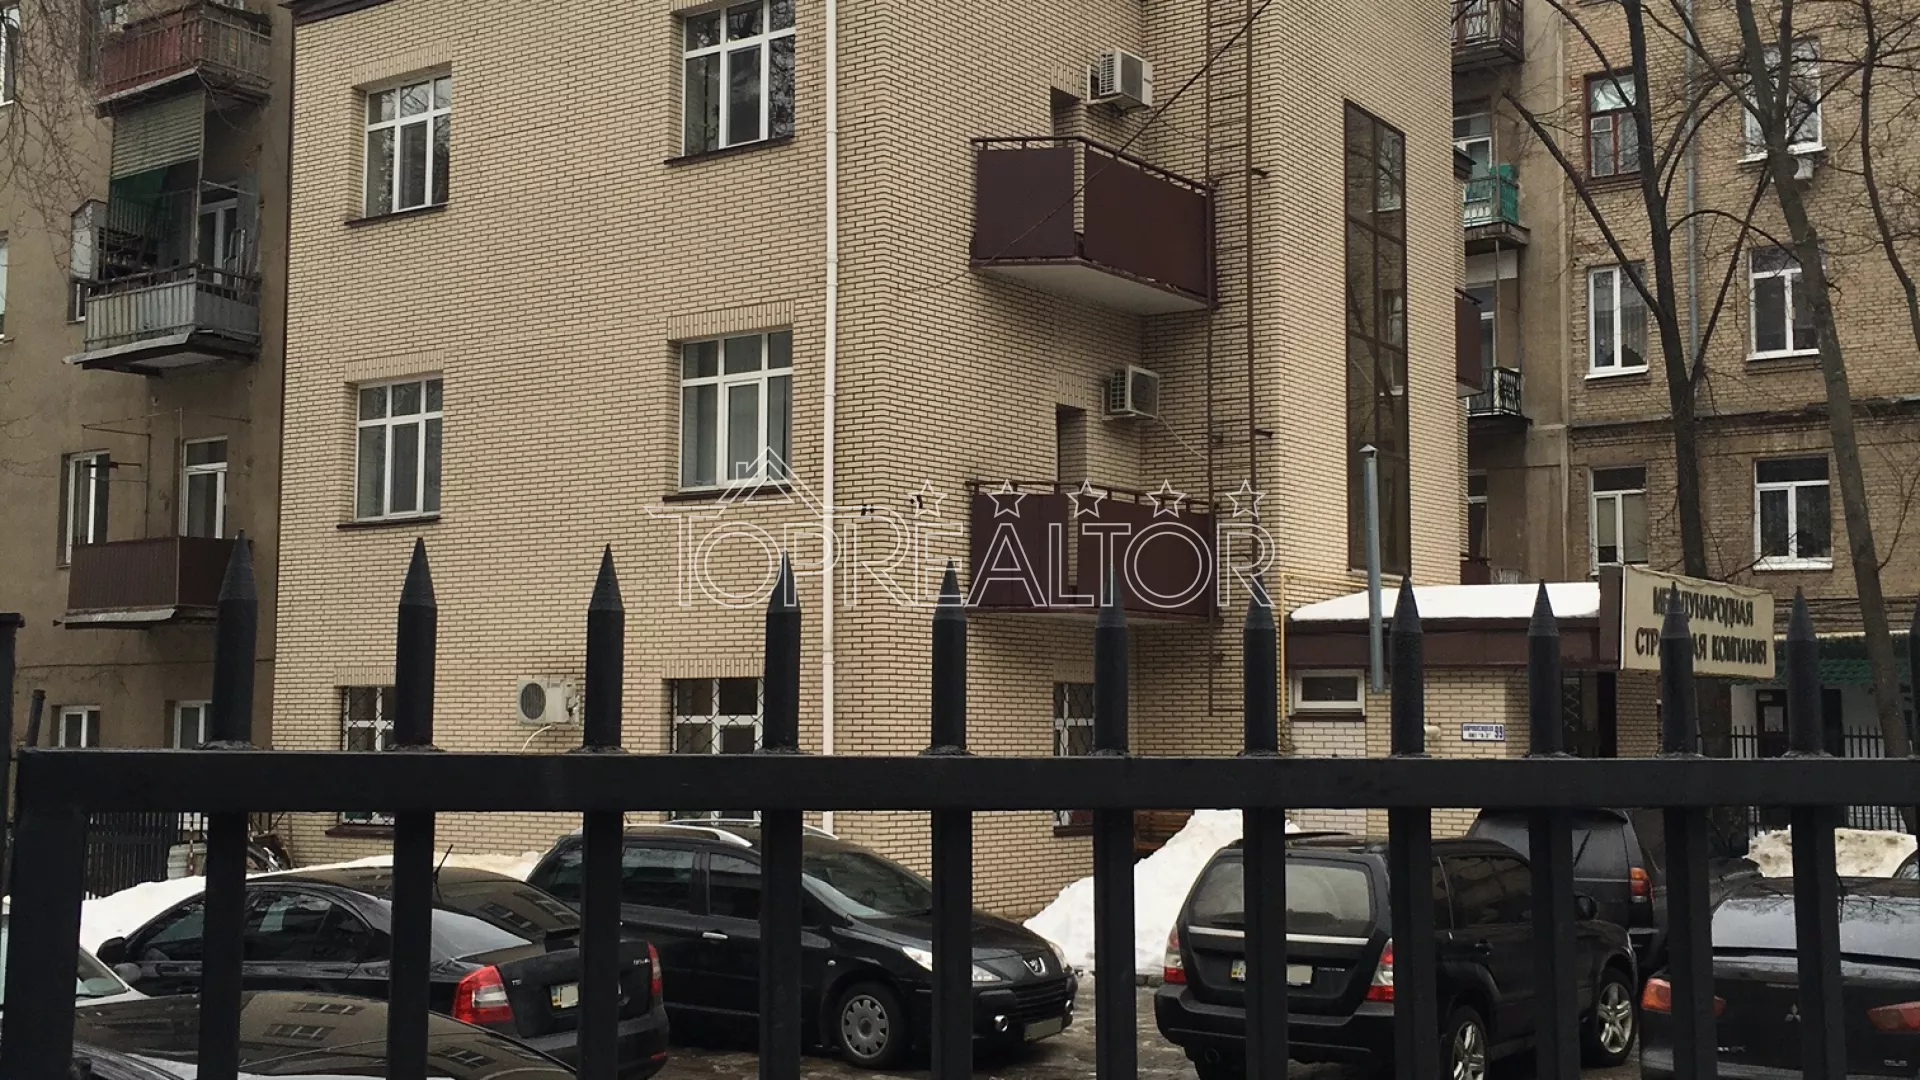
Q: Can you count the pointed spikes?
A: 12